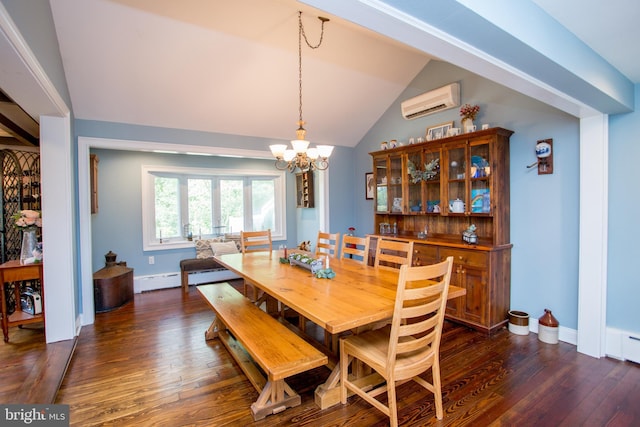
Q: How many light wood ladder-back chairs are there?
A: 5